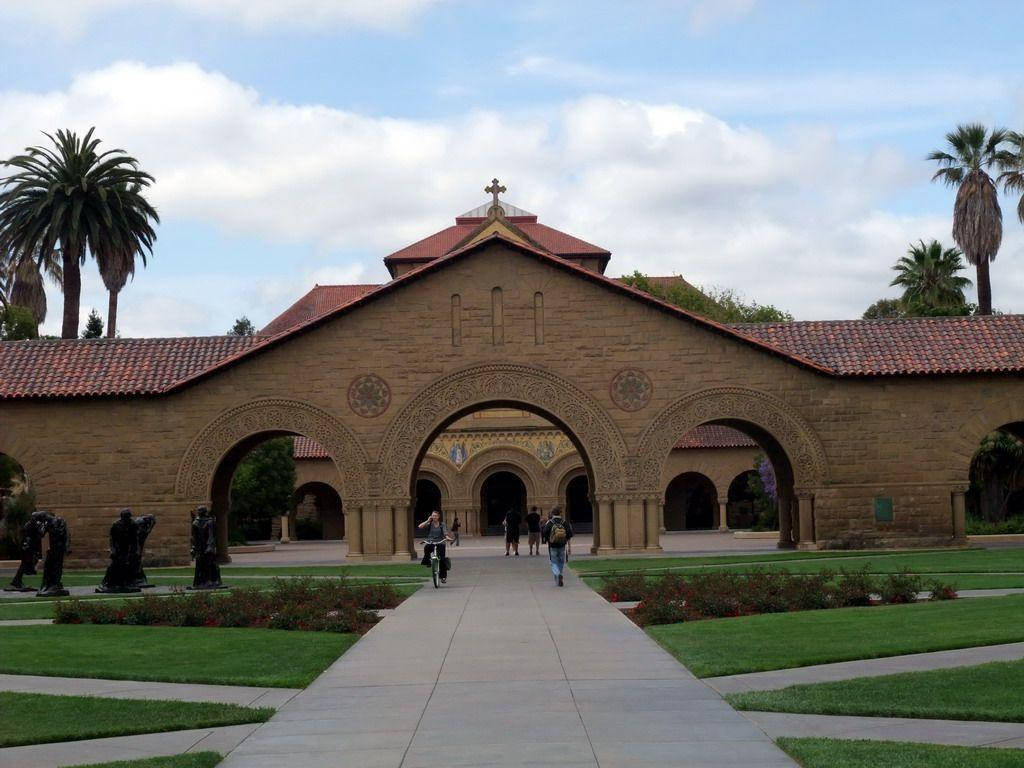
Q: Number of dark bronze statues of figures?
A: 5